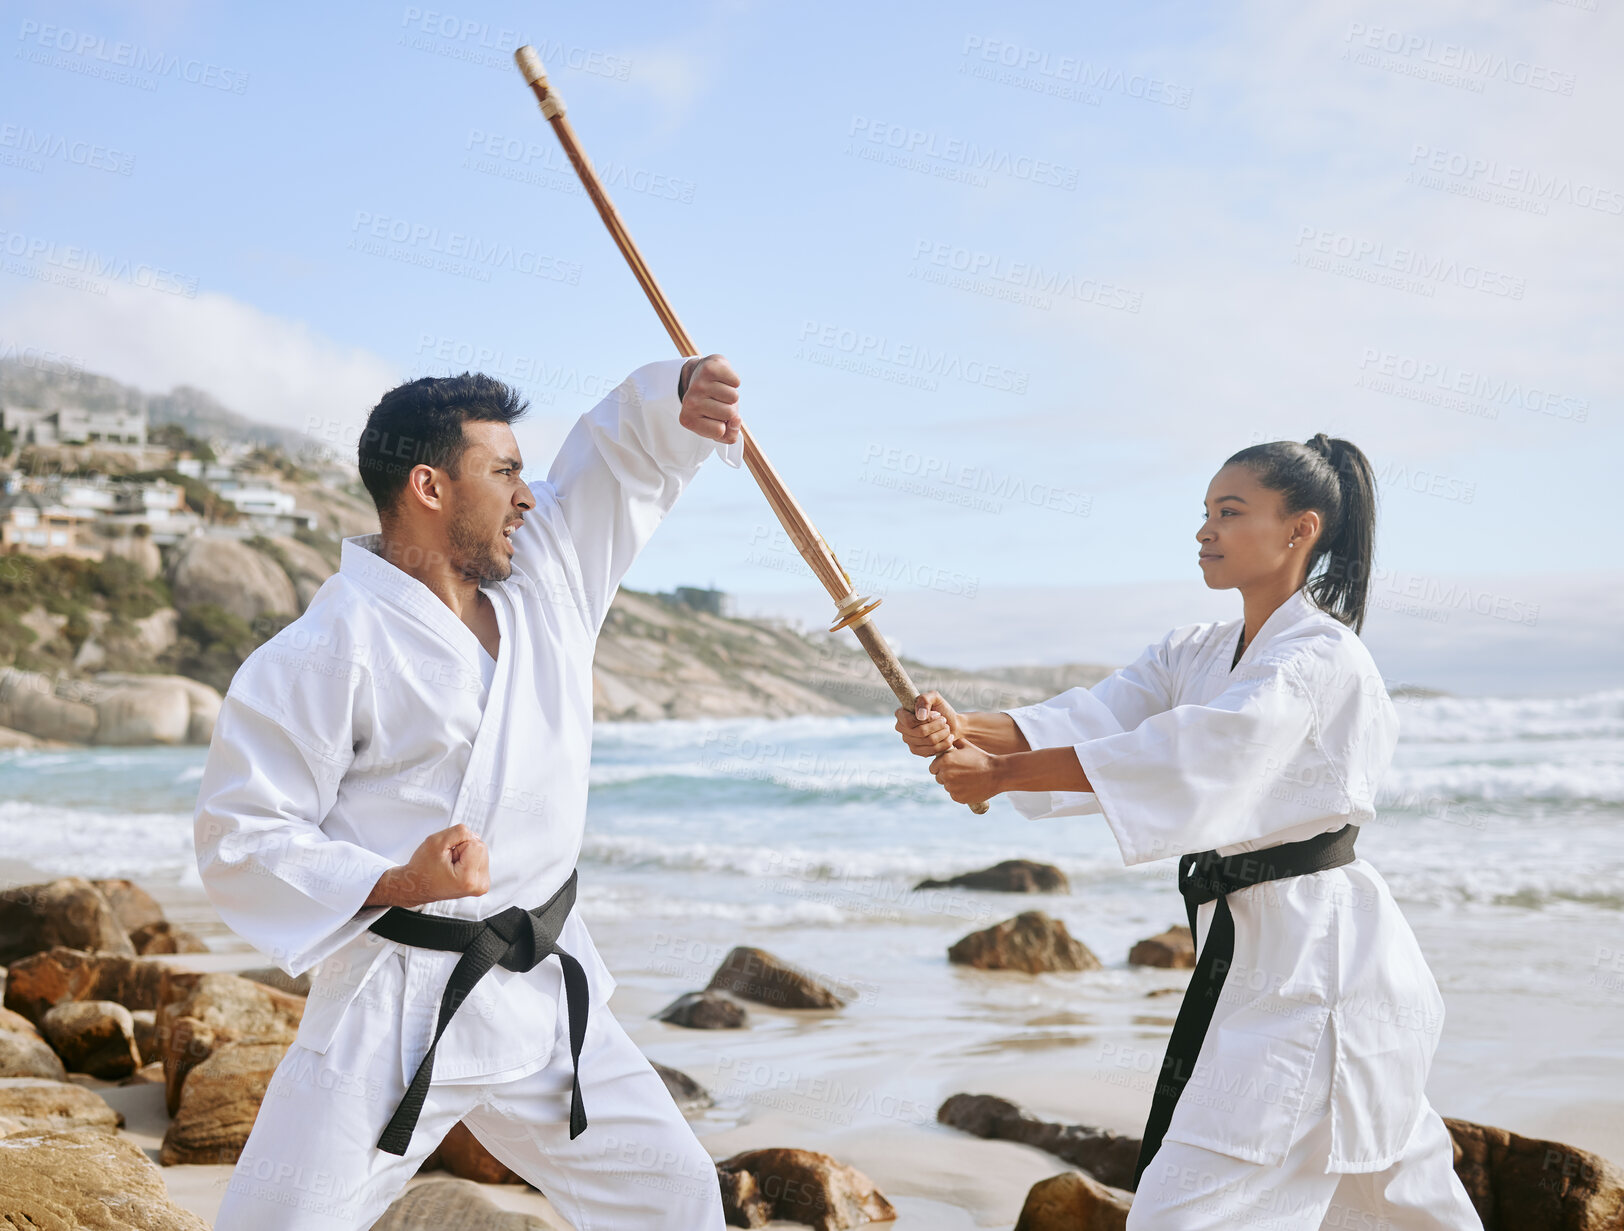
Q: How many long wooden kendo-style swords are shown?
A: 1